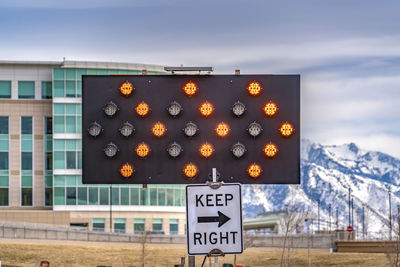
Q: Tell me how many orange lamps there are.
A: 15